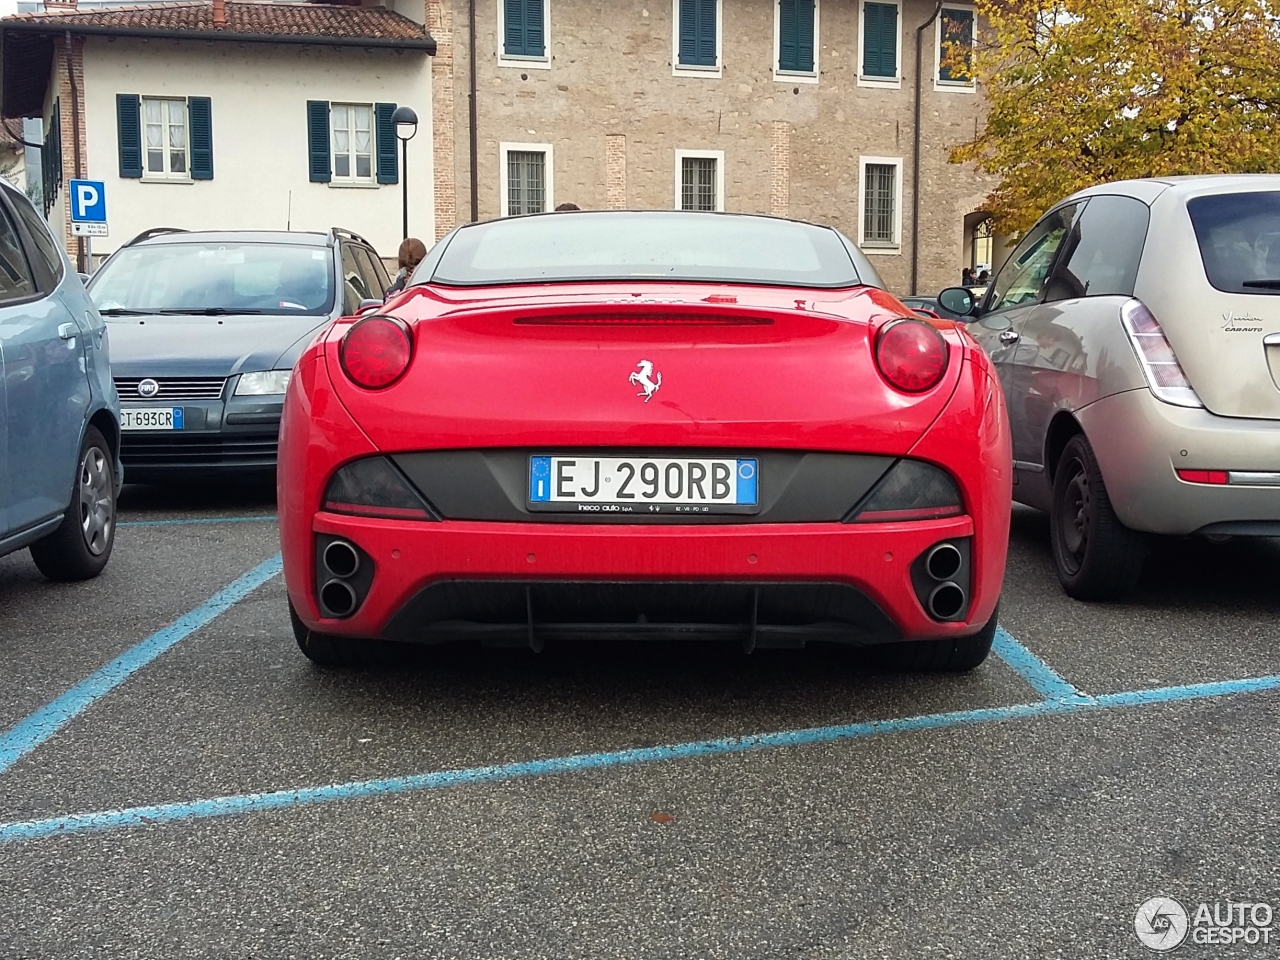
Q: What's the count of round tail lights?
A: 2